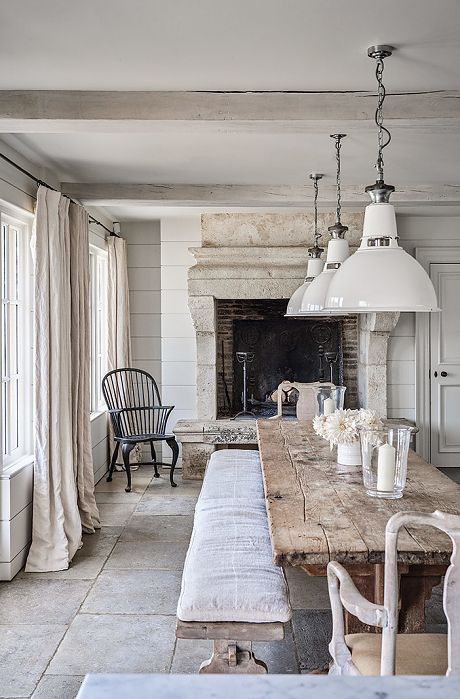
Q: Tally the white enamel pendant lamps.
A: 3